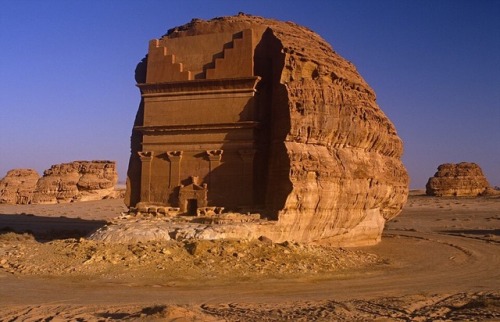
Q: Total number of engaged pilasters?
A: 4